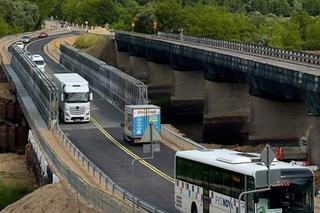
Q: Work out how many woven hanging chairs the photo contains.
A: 0